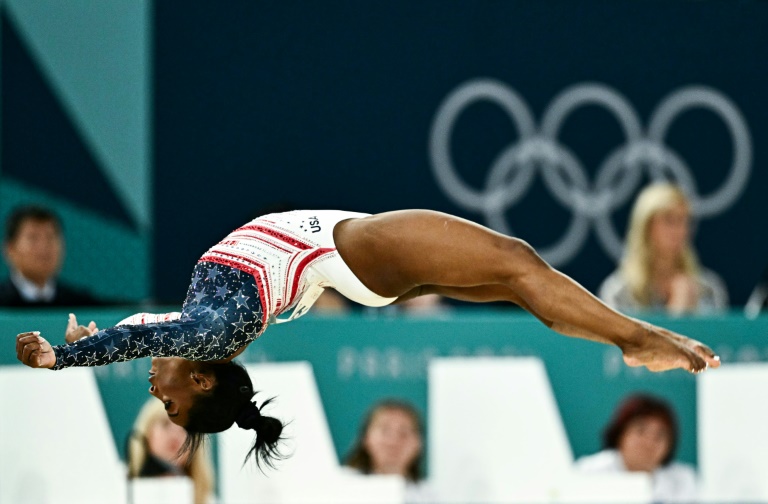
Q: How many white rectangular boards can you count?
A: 4